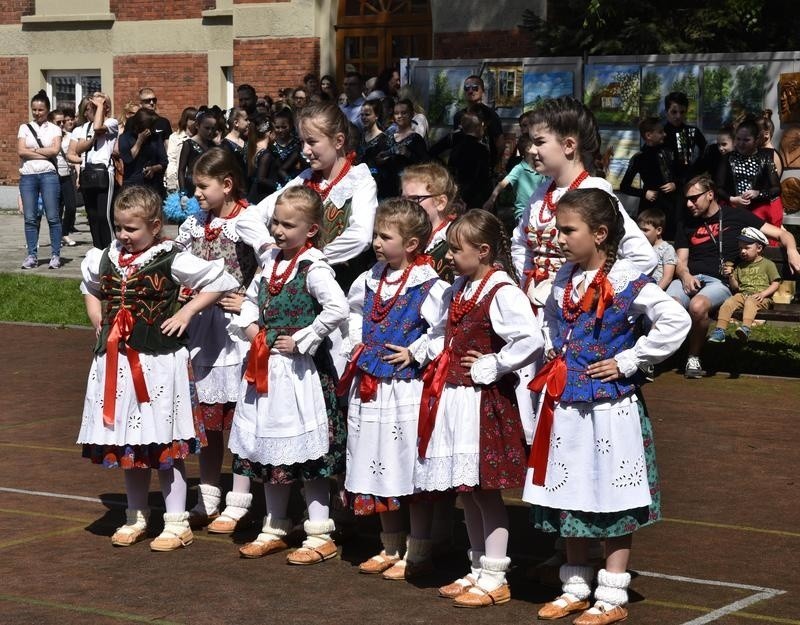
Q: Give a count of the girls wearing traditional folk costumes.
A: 9